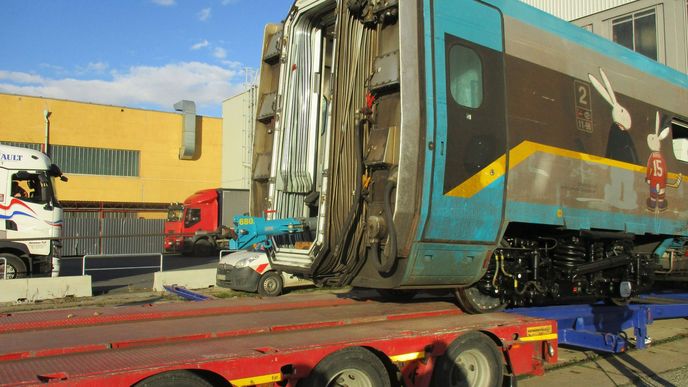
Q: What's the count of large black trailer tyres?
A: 3